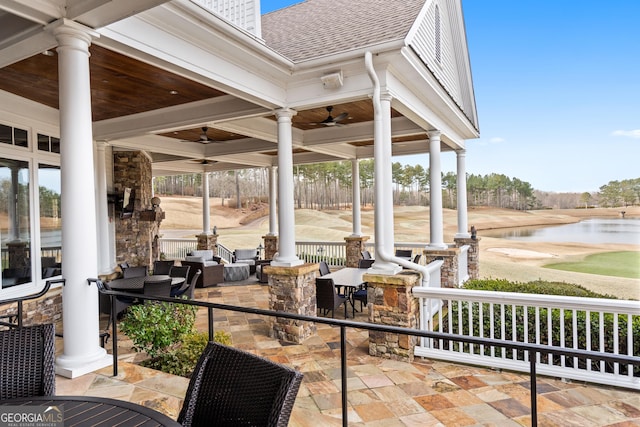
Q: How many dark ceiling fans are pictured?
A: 3